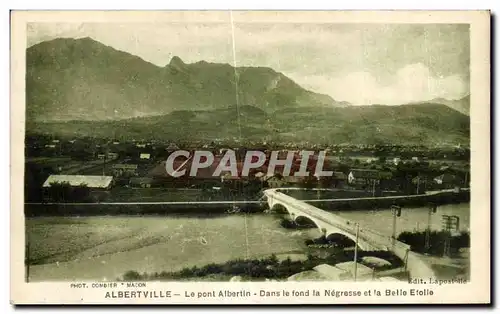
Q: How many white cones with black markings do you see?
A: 0